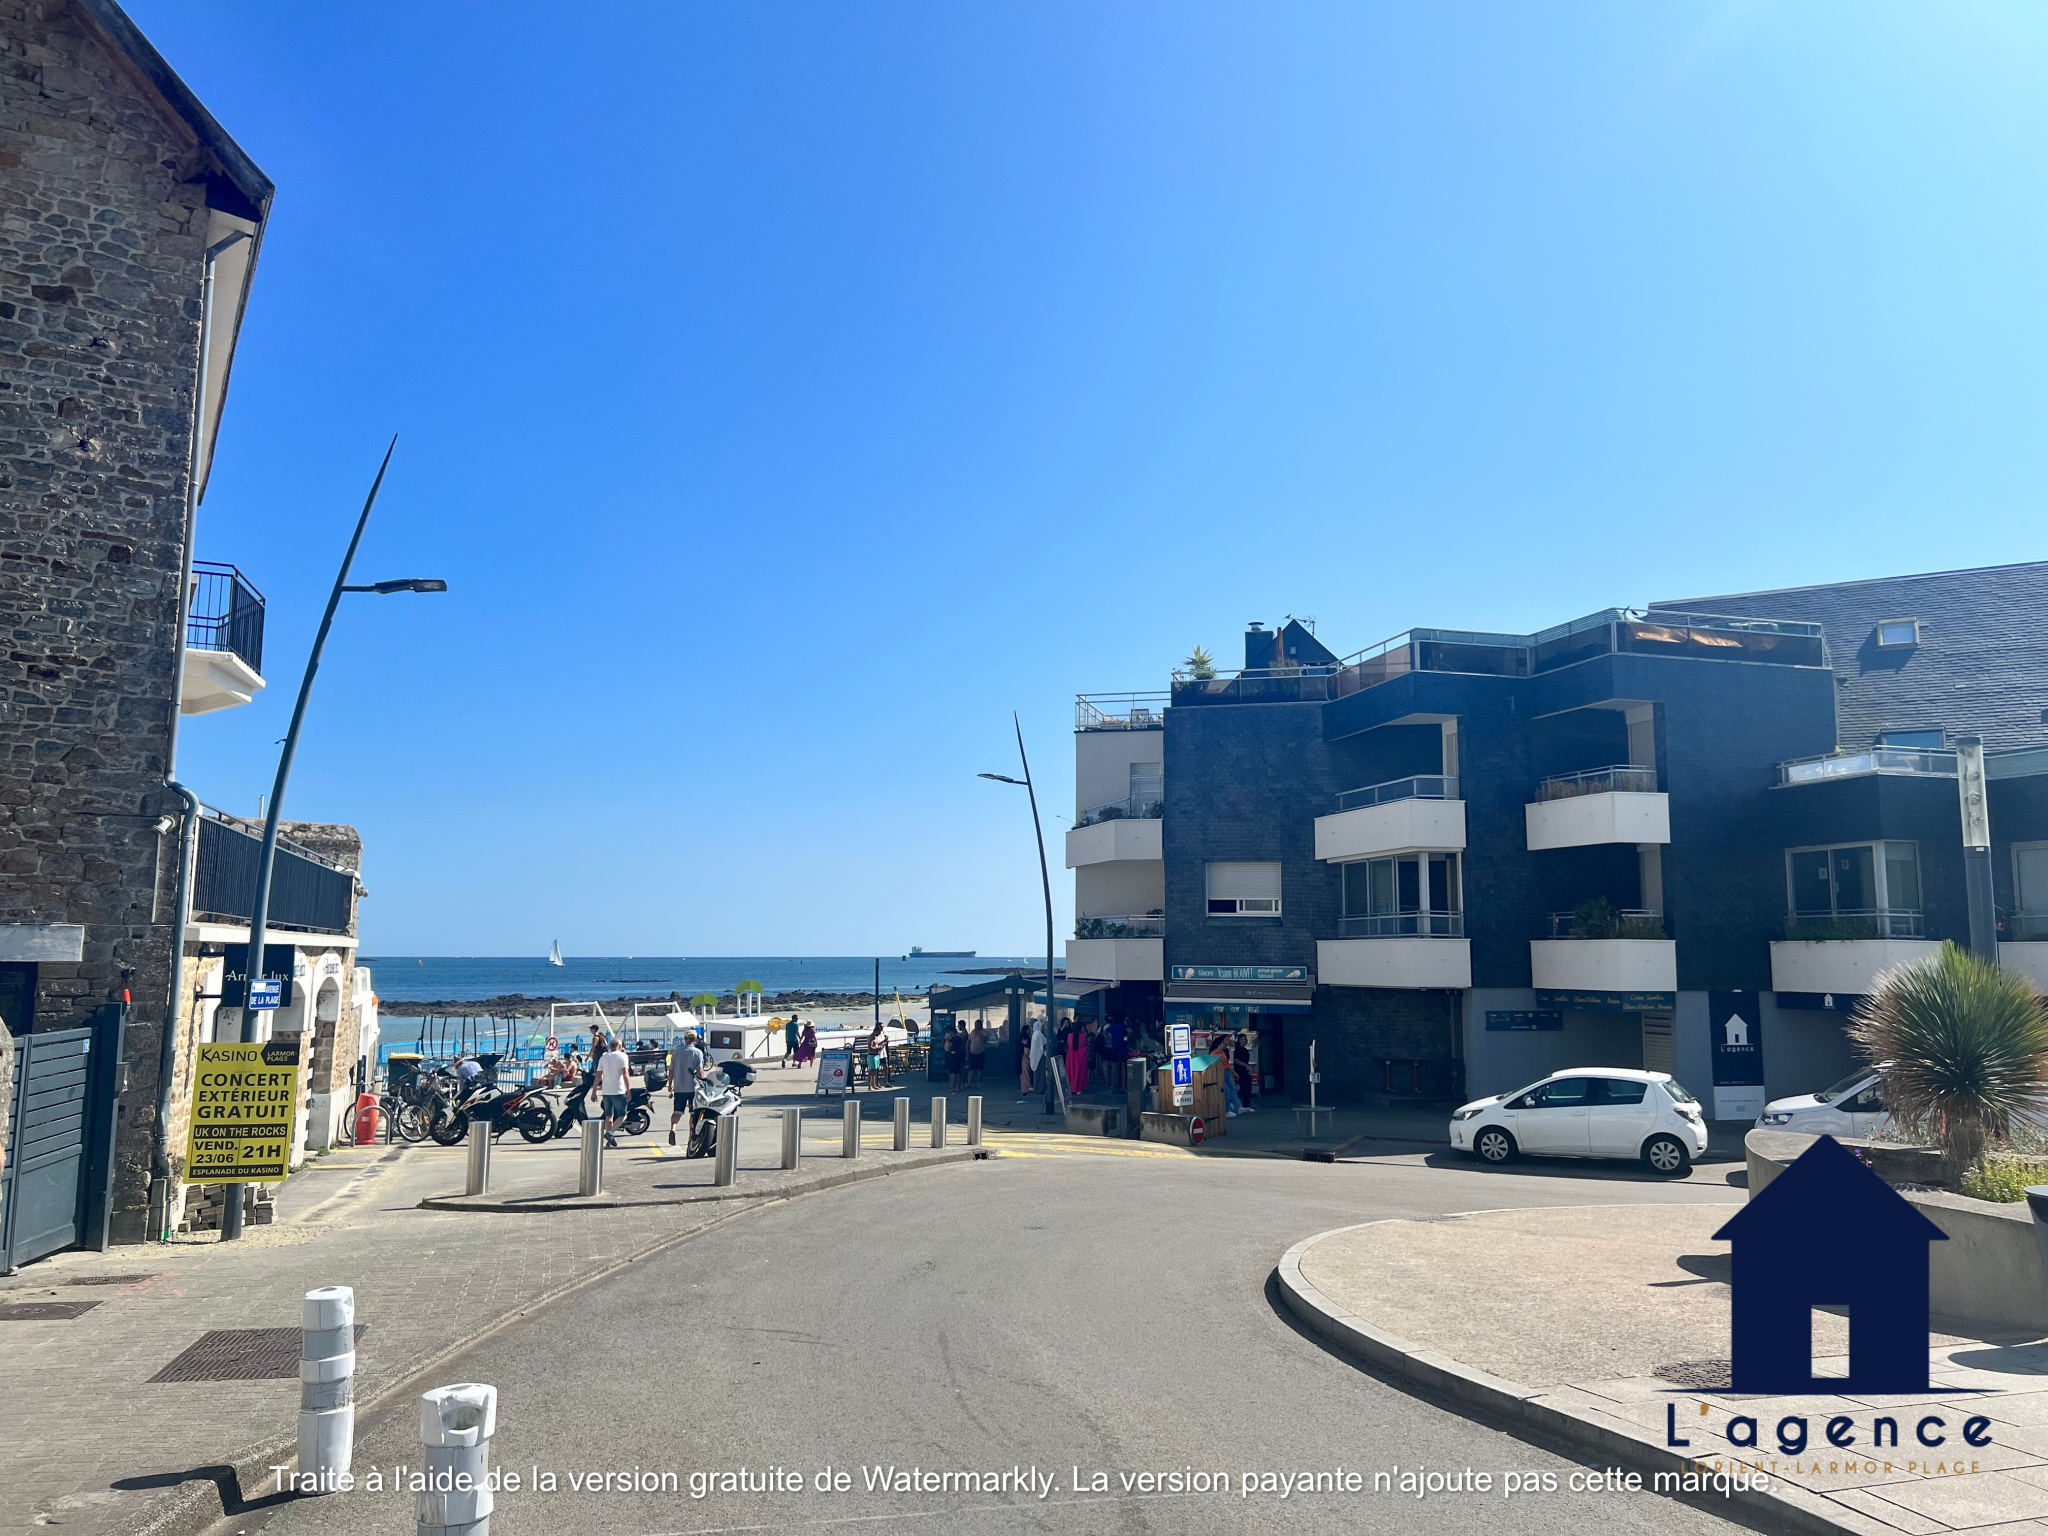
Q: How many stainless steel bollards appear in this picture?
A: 8